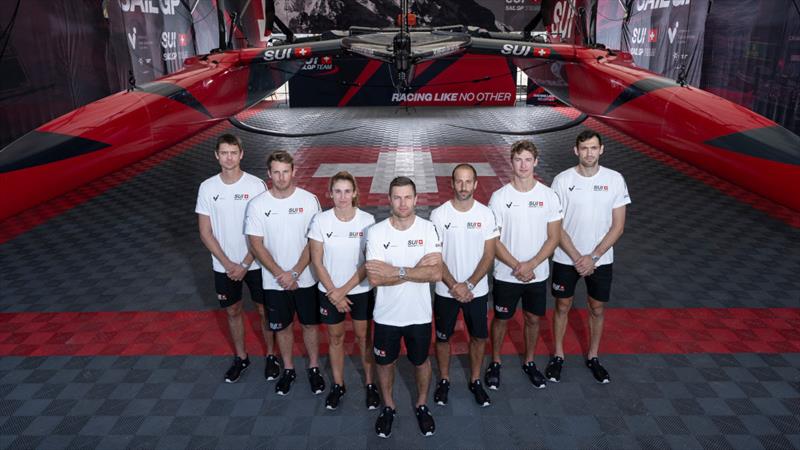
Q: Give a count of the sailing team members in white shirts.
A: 7